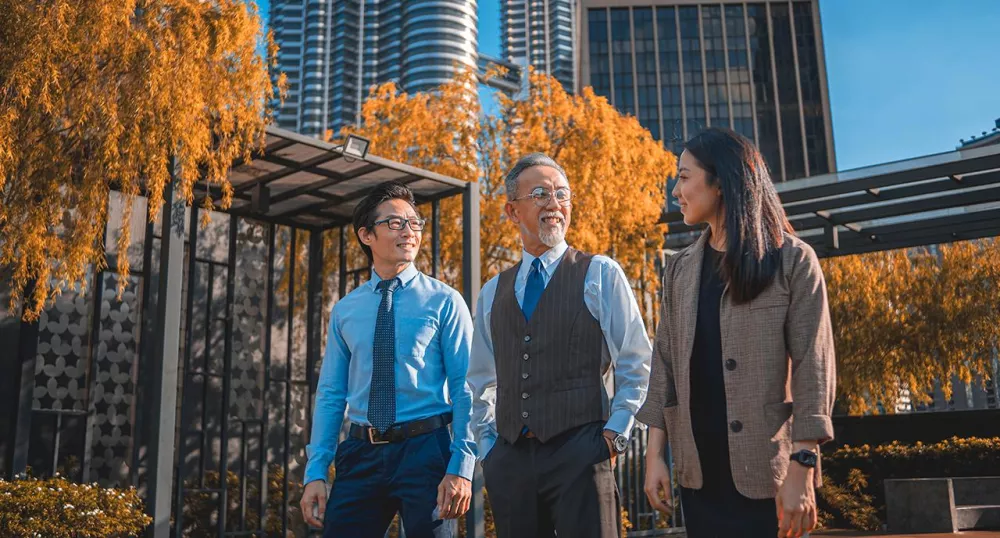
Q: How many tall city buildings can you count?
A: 3